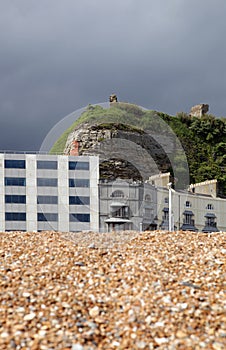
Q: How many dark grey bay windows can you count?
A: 3